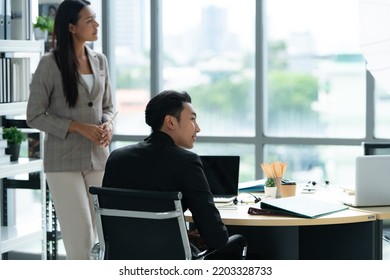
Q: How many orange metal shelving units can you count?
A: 0